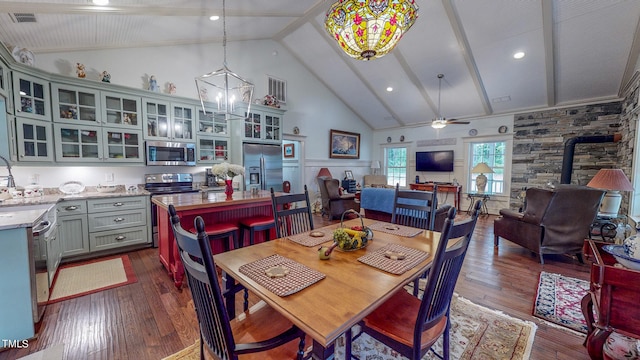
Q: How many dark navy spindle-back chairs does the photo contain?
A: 4